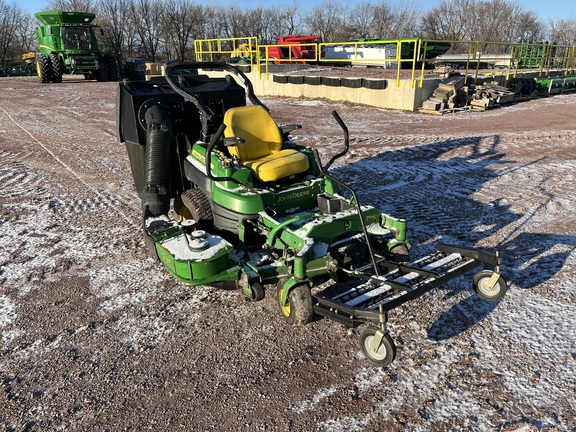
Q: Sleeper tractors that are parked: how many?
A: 0